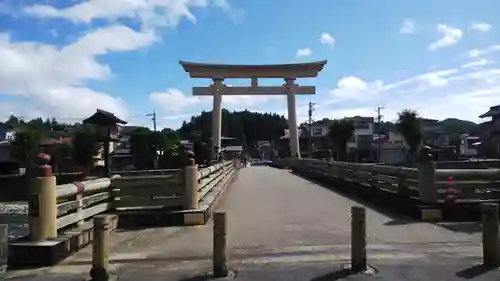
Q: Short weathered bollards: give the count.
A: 4